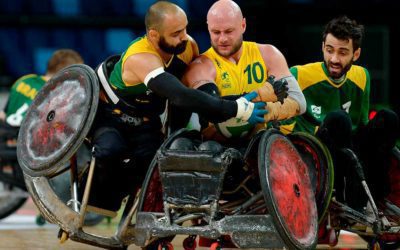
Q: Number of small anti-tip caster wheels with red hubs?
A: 3